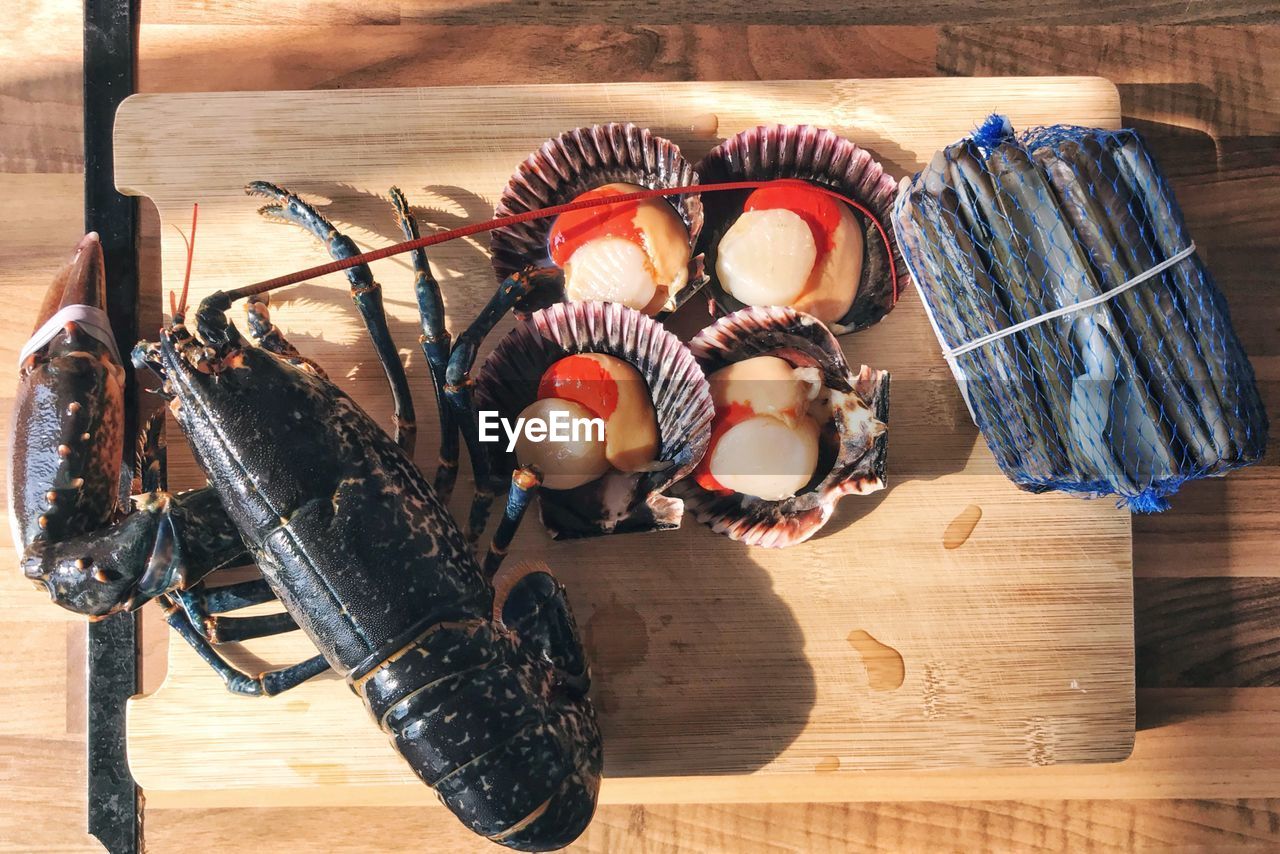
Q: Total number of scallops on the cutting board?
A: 4